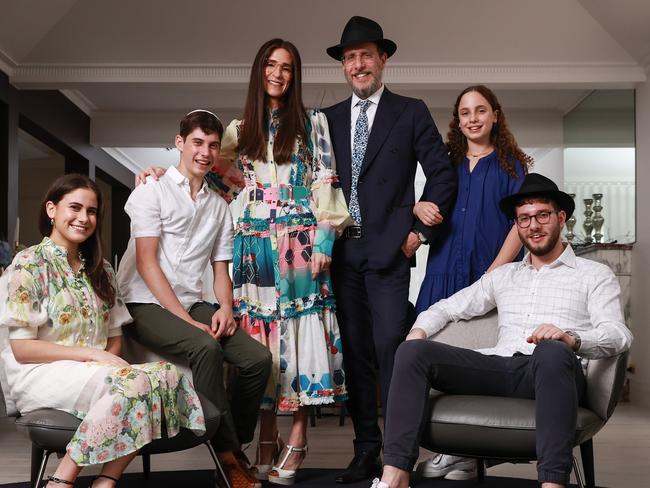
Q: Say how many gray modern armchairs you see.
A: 2